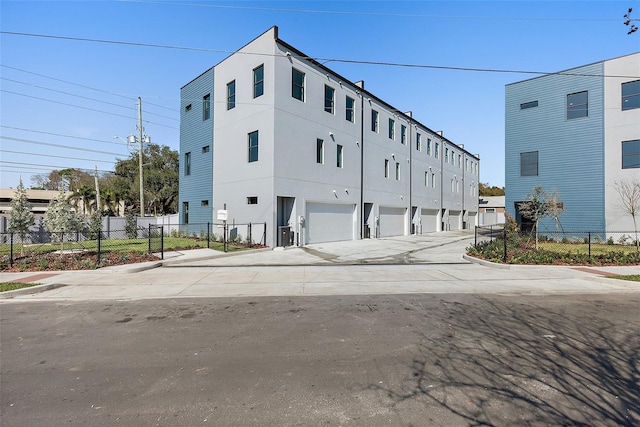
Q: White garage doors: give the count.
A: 5